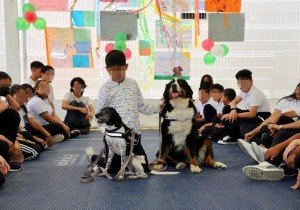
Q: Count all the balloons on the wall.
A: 12